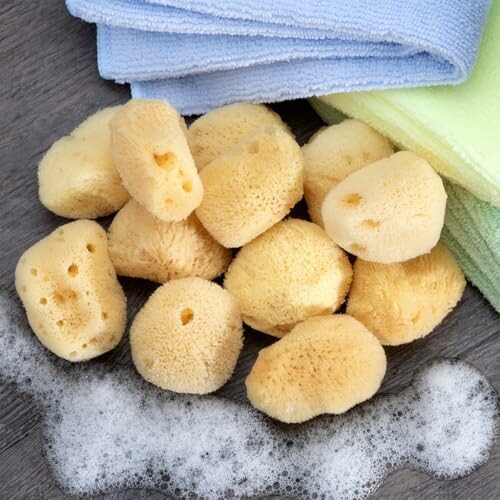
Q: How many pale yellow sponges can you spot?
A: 12